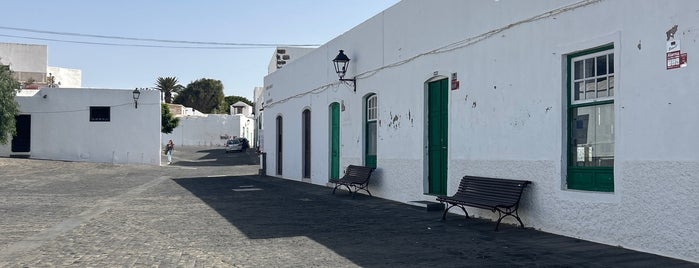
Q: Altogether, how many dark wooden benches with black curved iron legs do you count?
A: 2